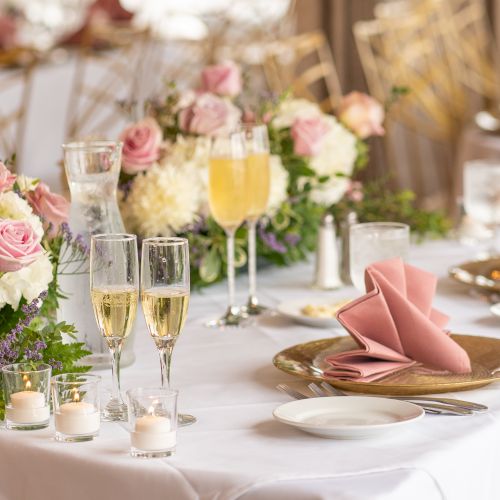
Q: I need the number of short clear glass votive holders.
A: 3